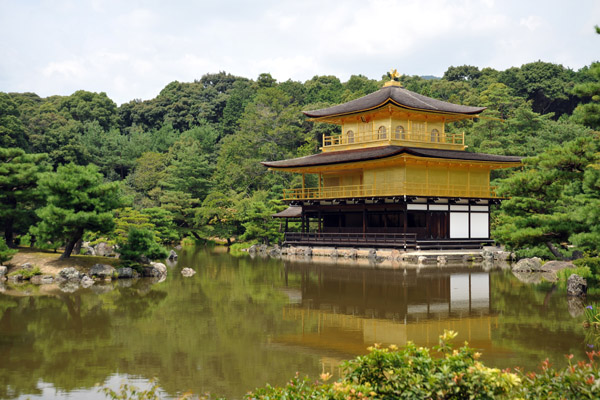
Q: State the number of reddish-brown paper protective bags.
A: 0